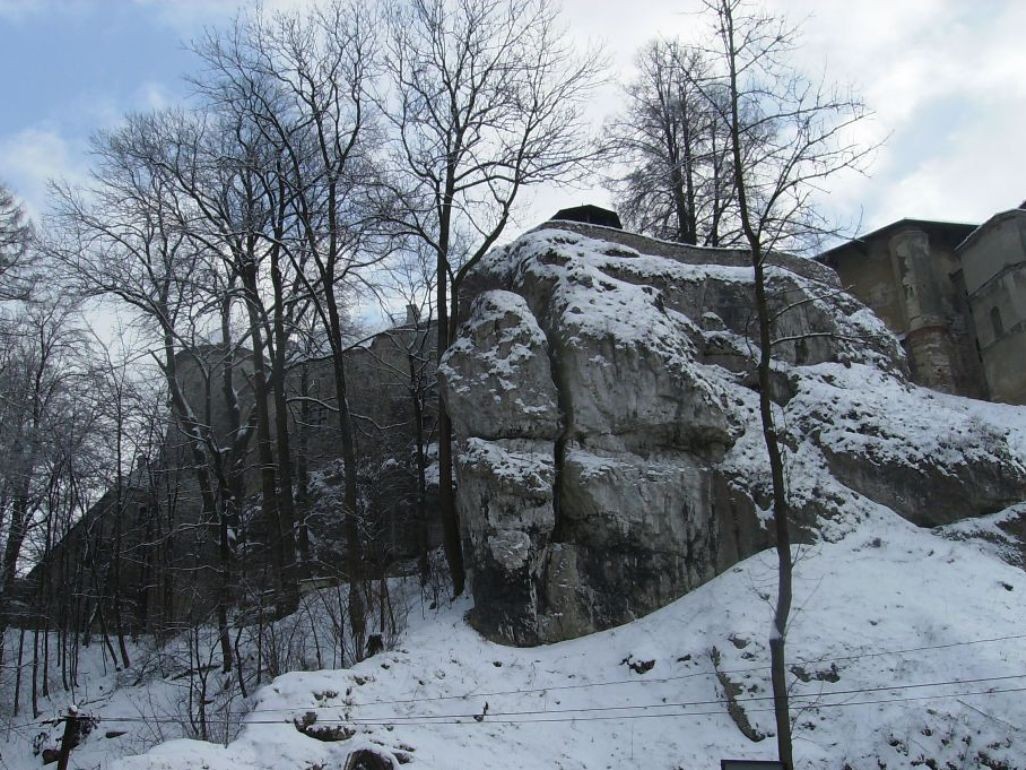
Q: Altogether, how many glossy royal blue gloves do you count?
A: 0